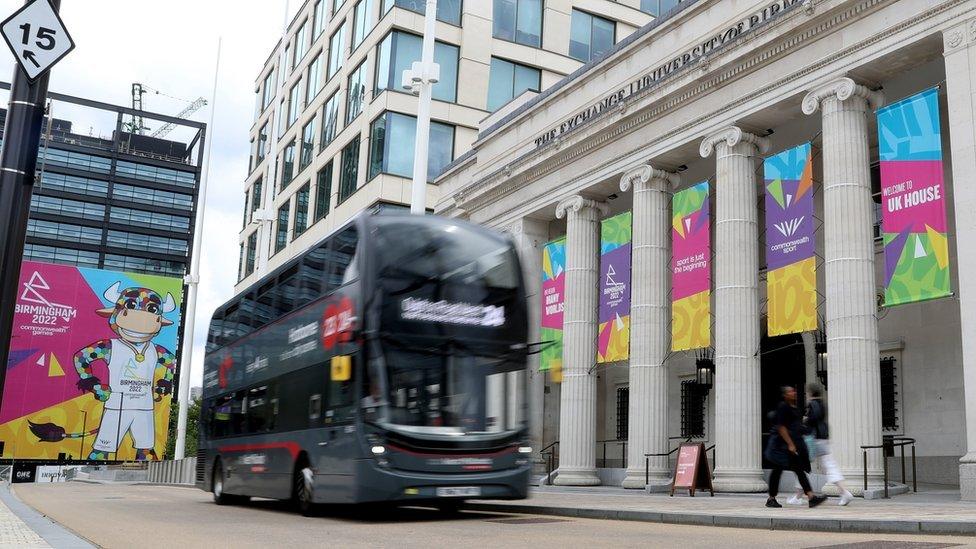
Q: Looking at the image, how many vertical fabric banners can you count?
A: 5